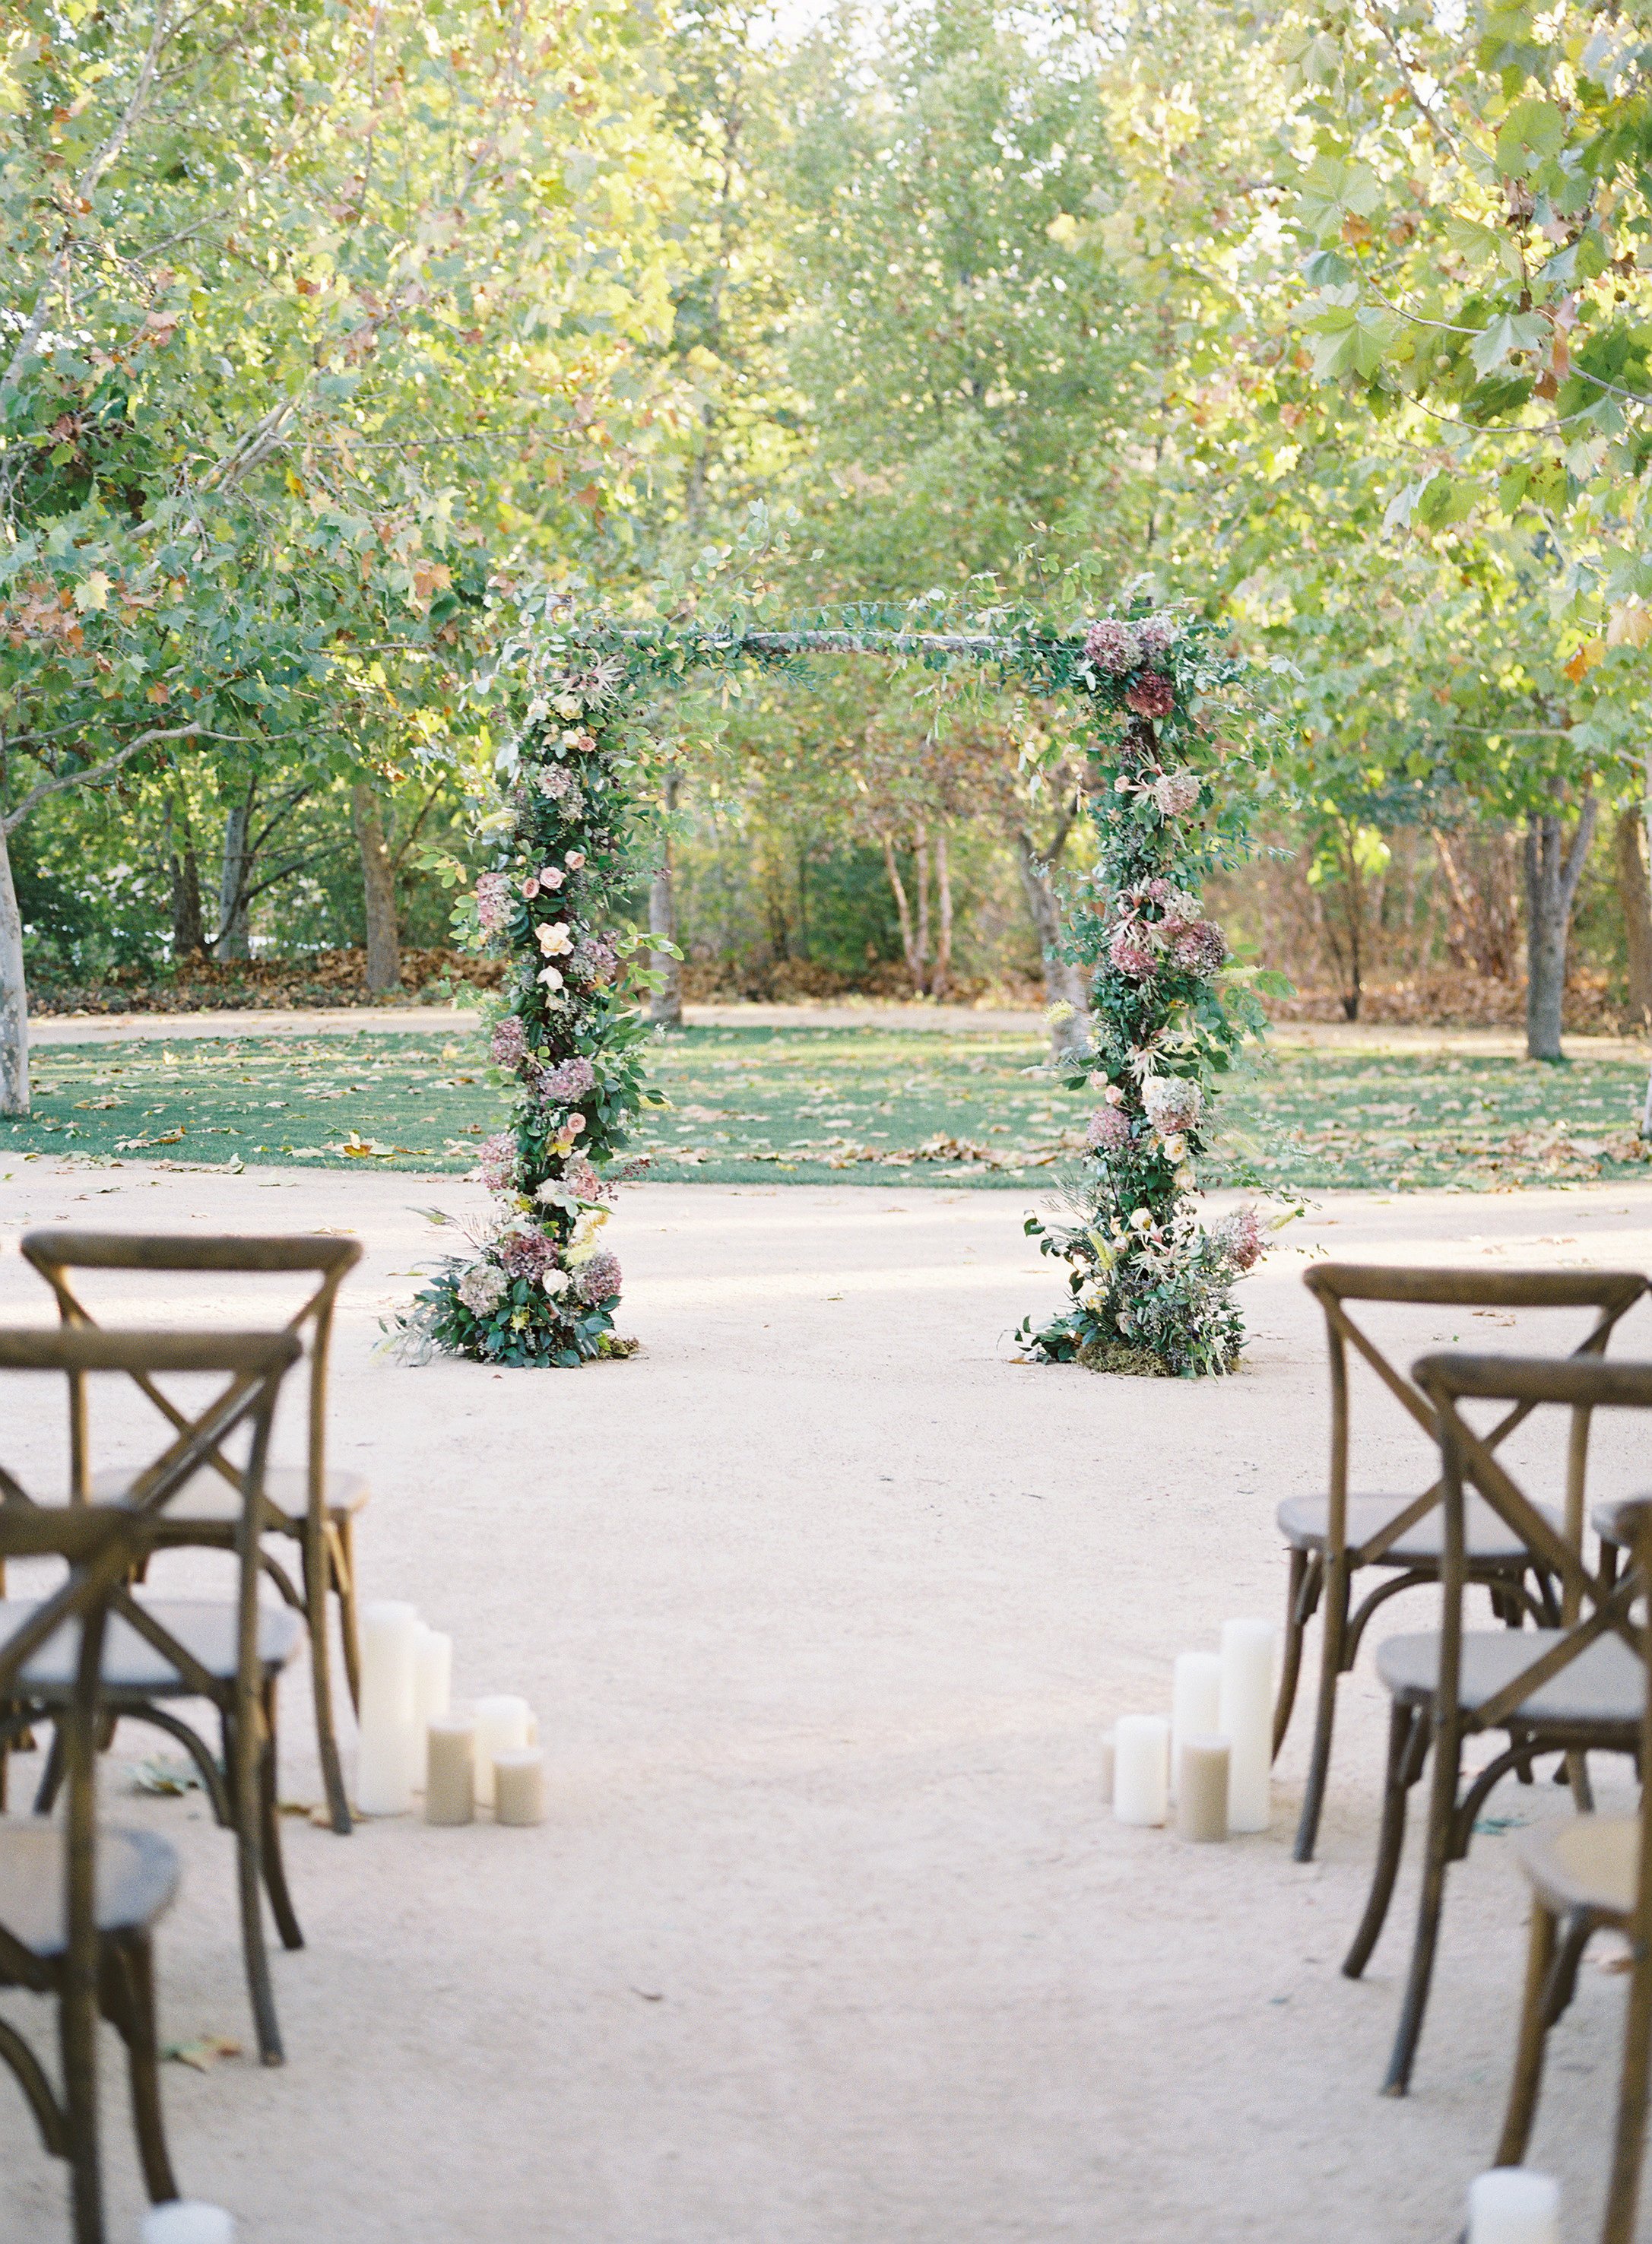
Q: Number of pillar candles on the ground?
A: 14